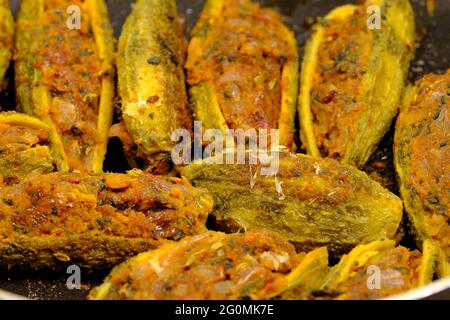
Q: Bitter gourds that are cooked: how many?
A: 11